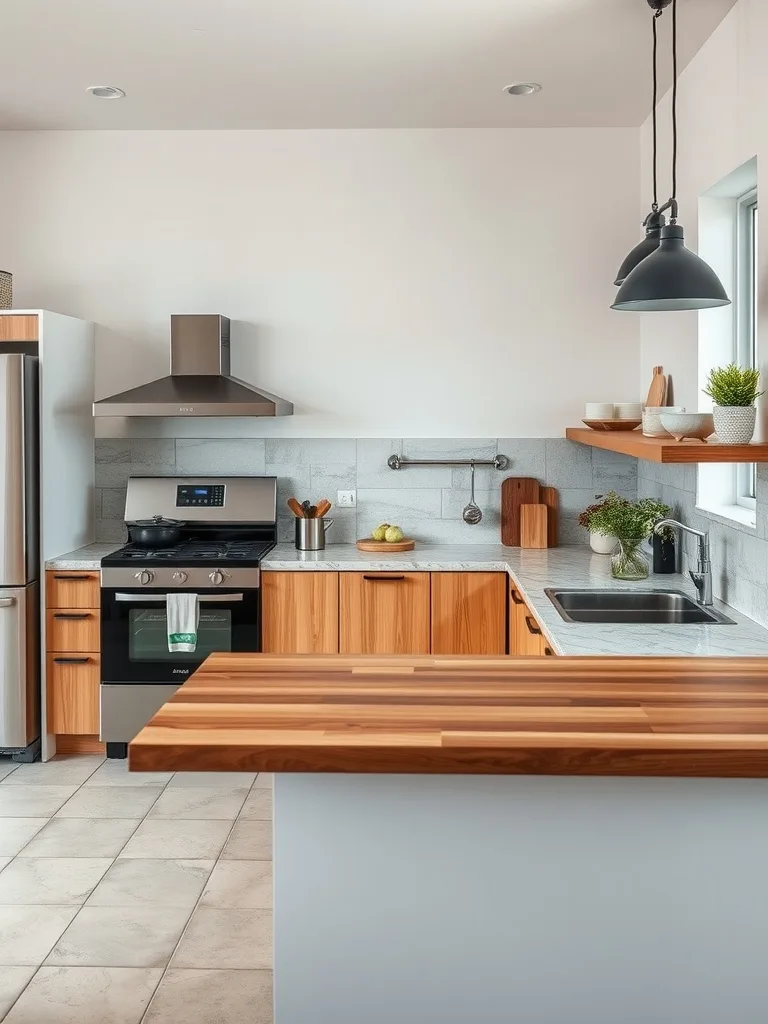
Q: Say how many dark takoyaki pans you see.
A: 0